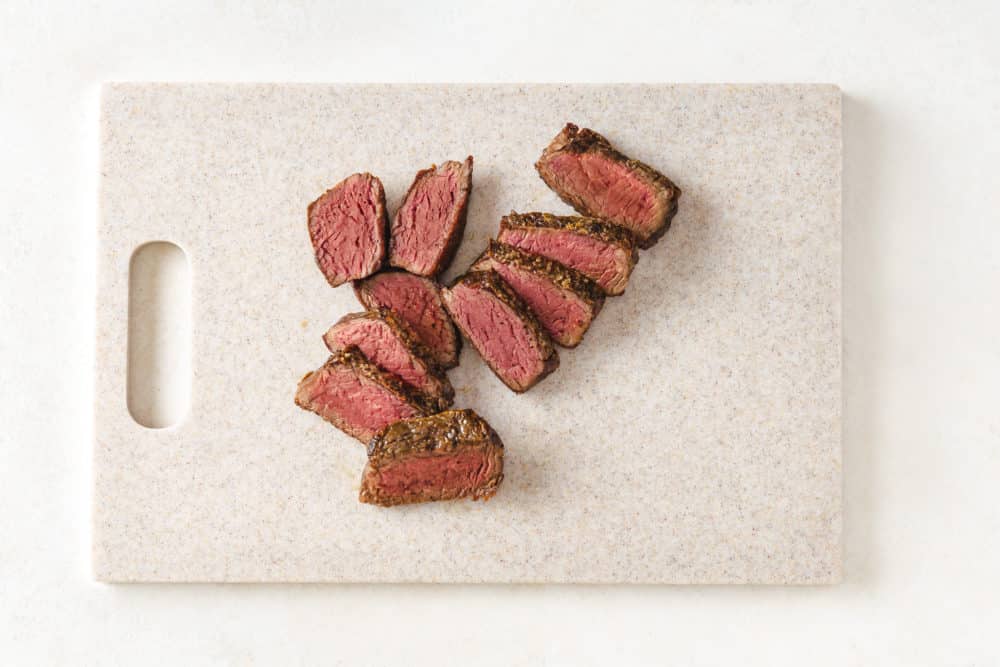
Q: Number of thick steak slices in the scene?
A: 10